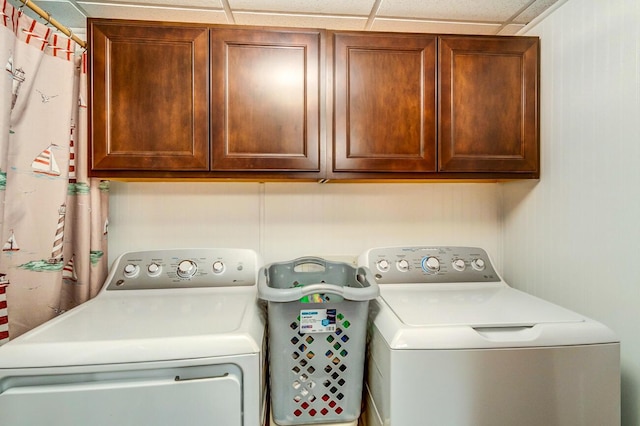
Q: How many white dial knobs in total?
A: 9